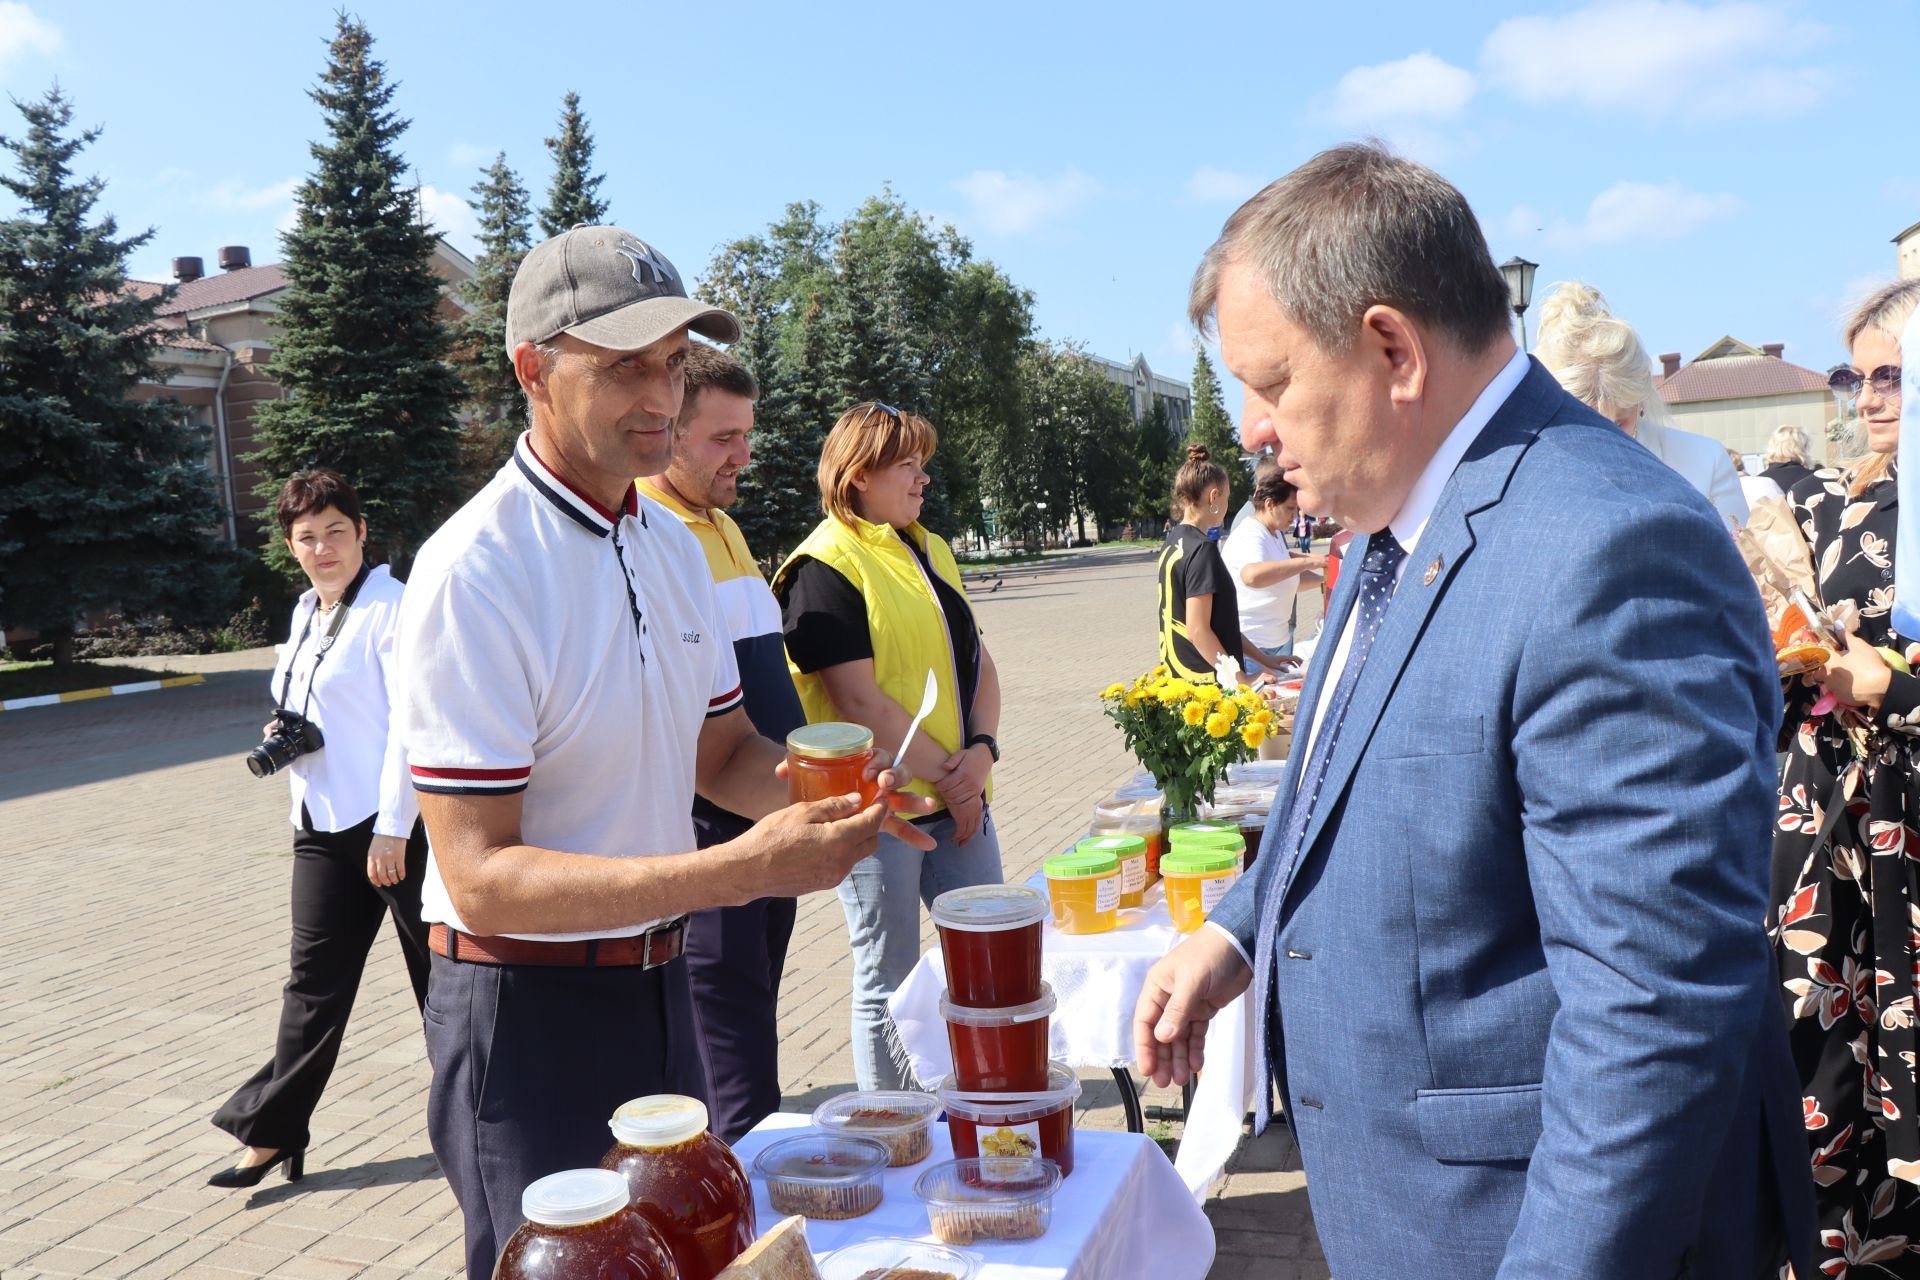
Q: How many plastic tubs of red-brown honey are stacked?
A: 3